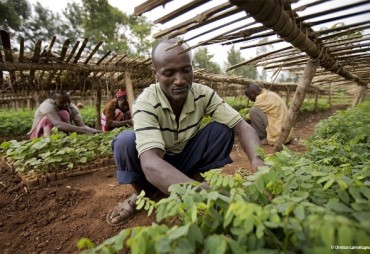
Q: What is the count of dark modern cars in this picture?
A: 0